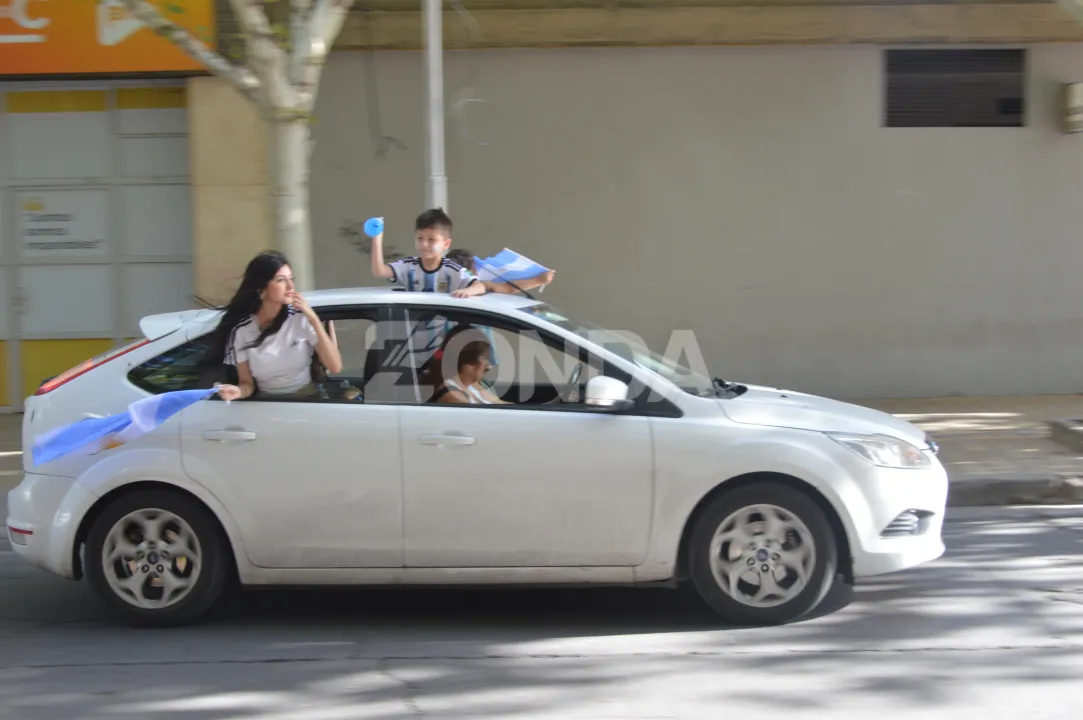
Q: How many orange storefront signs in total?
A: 1